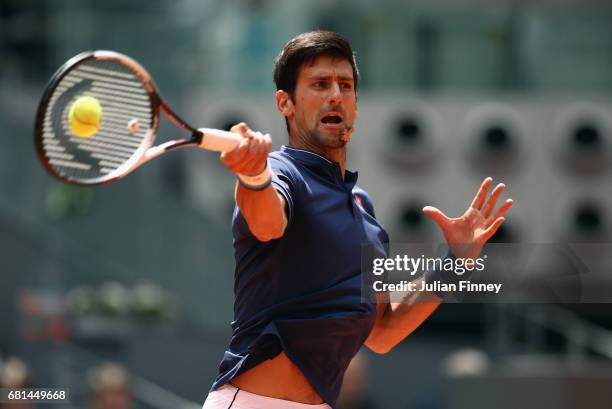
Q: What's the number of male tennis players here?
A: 1